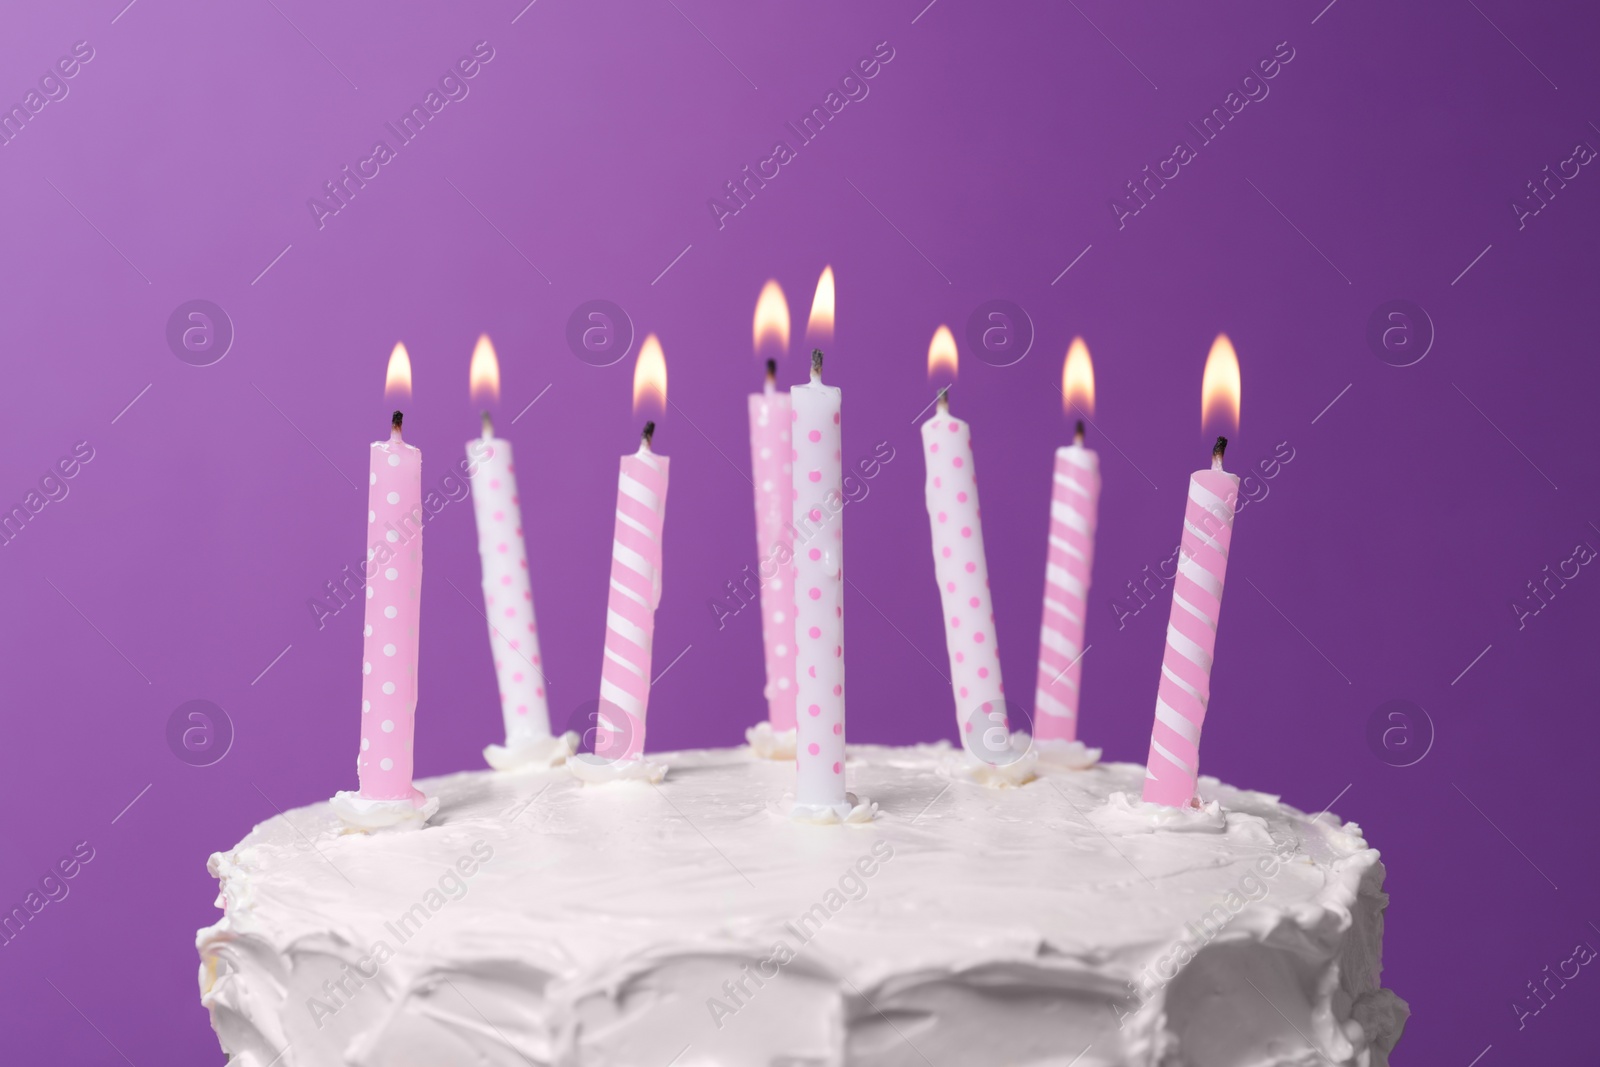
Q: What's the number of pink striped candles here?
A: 3